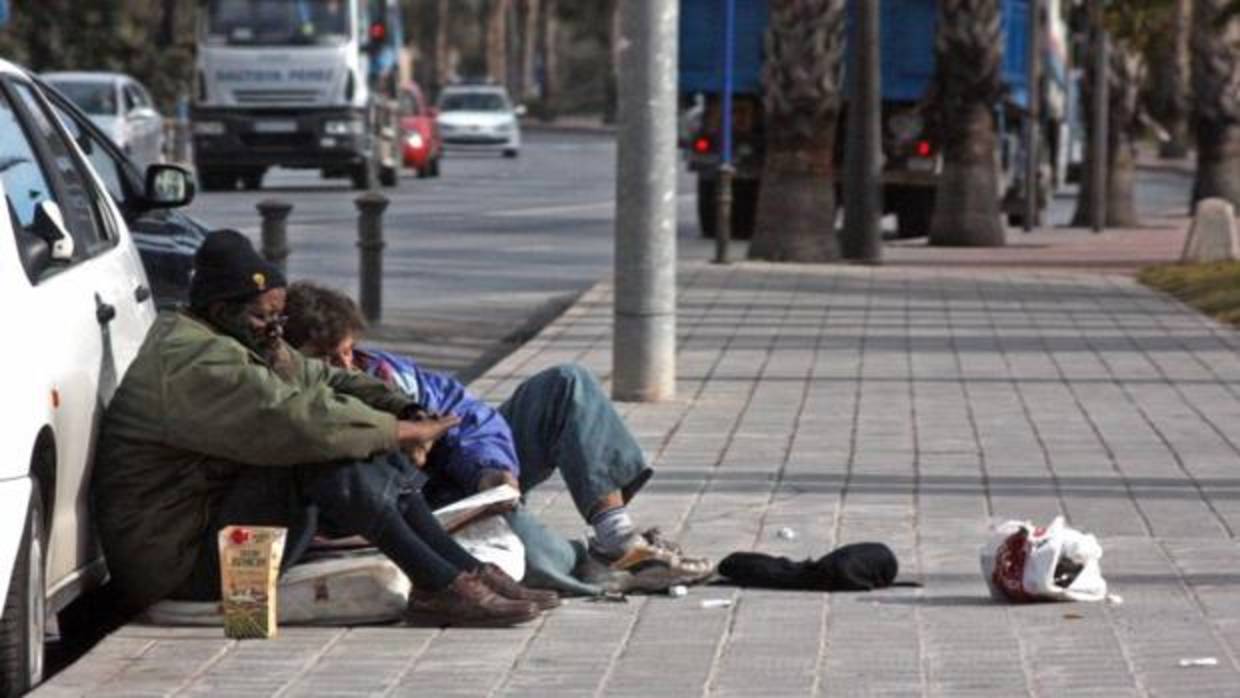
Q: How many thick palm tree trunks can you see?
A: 4